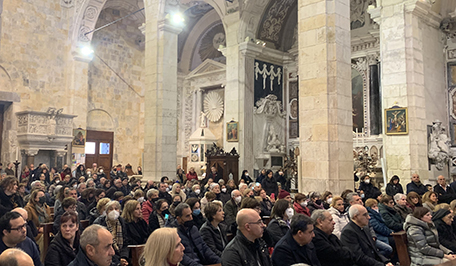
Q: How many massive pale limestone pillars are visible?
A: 4